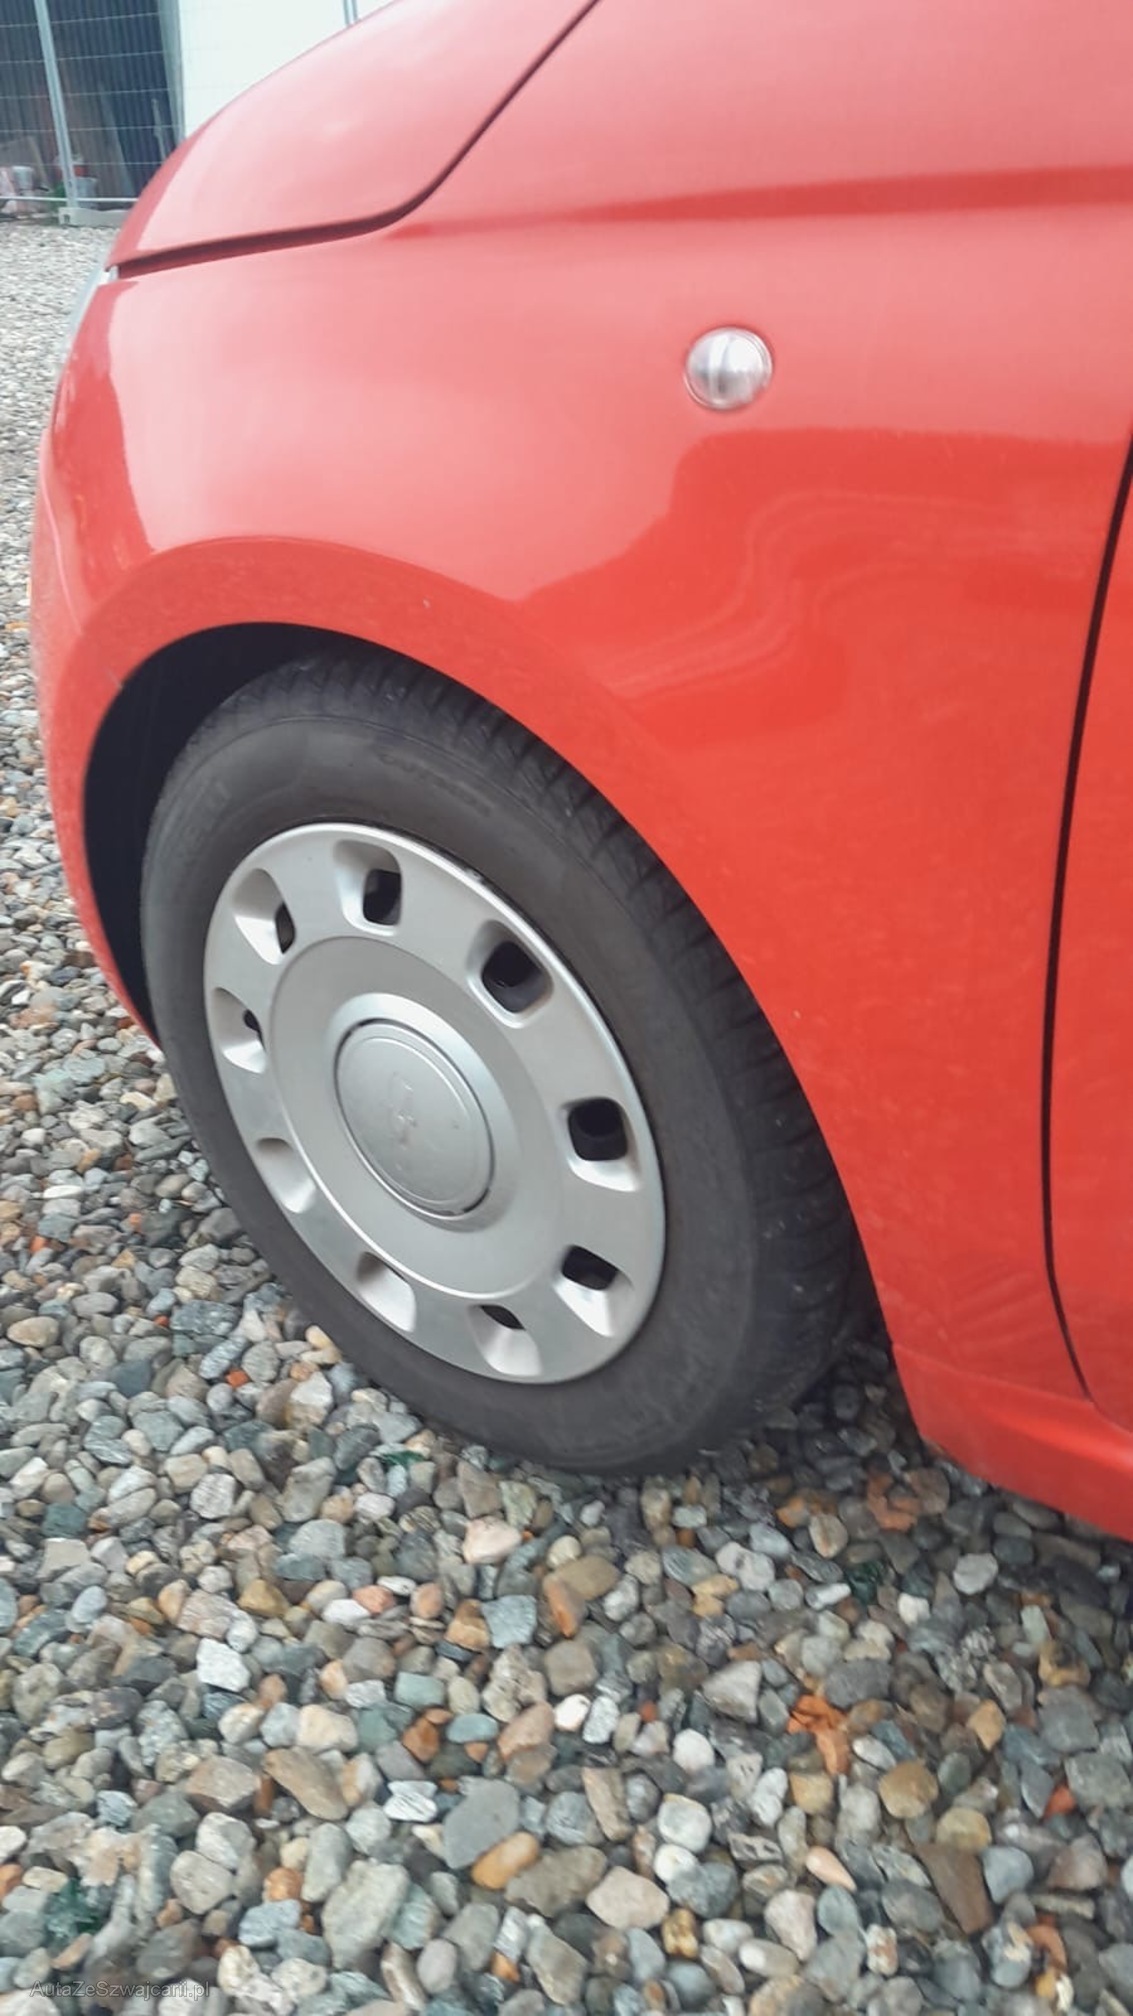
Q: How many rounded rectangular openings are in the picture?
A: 9